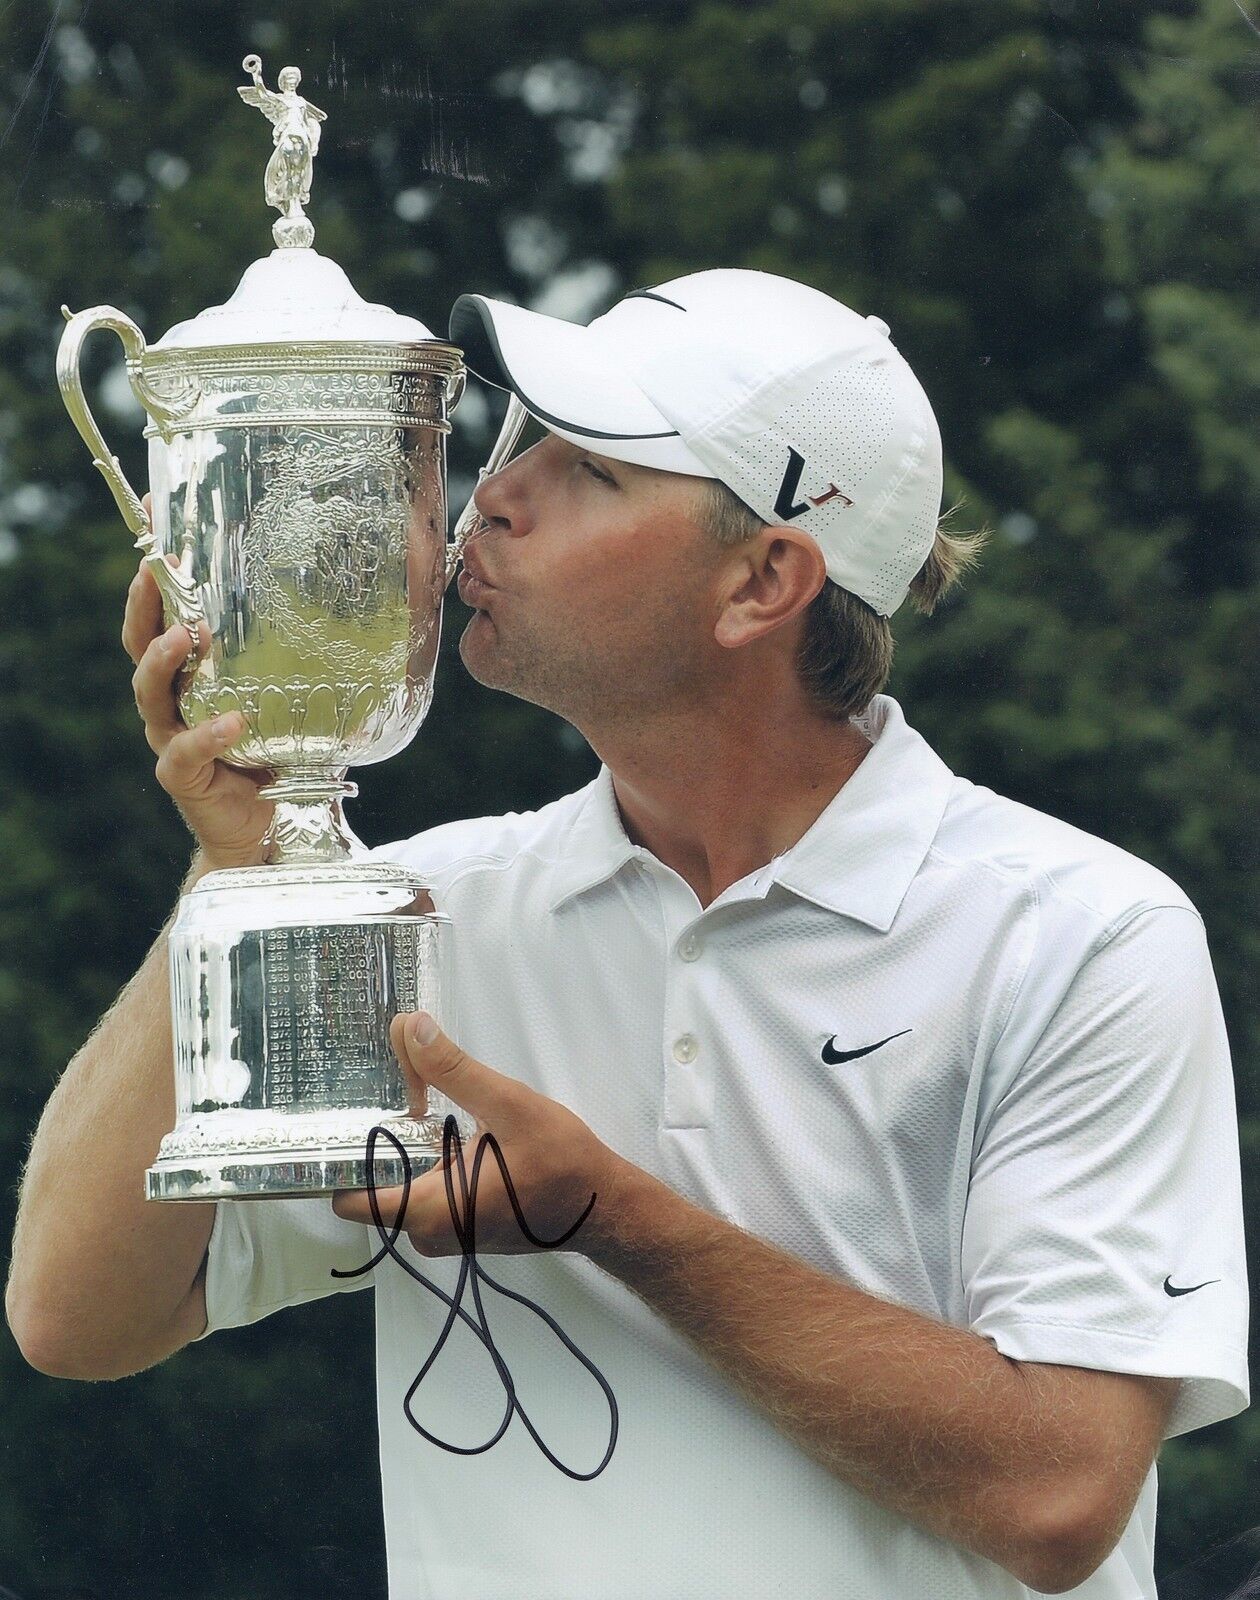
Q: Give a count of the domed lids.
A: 1